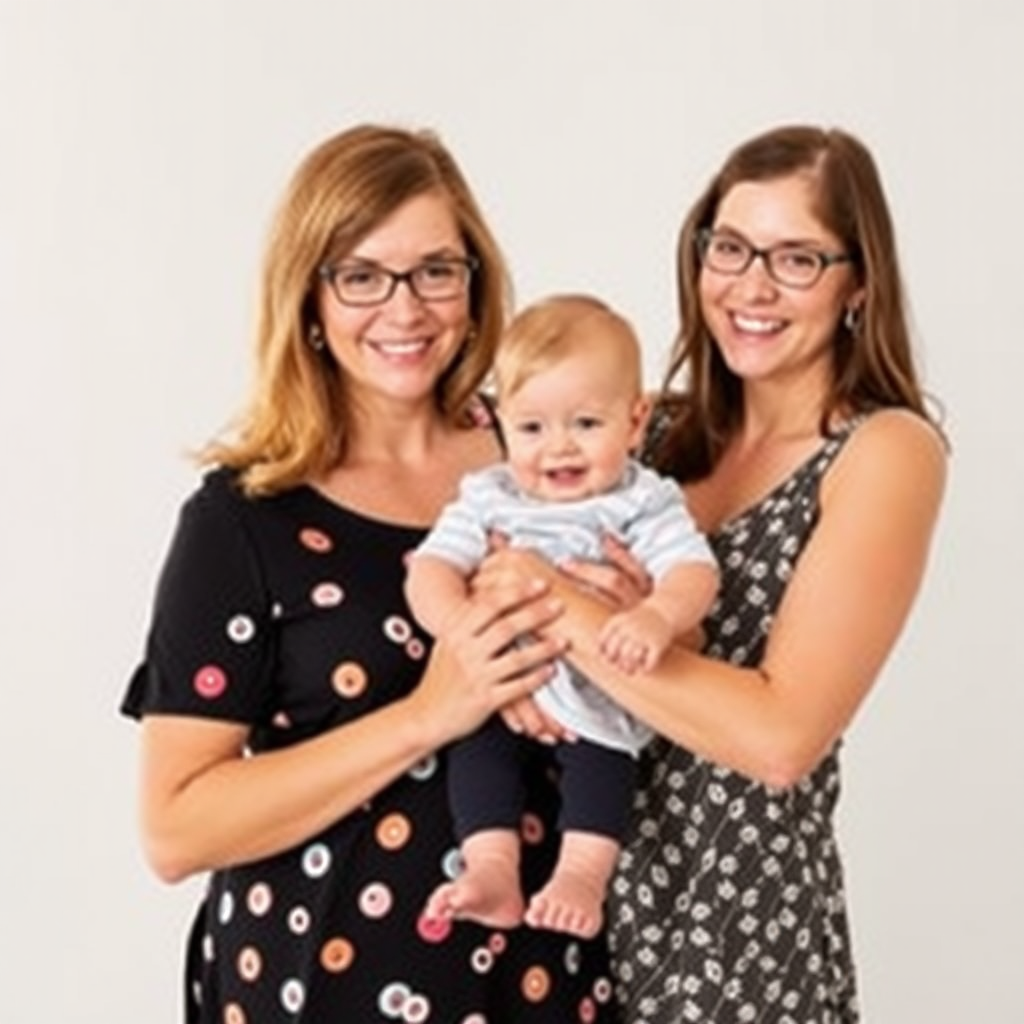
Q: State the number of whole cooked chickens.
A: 0